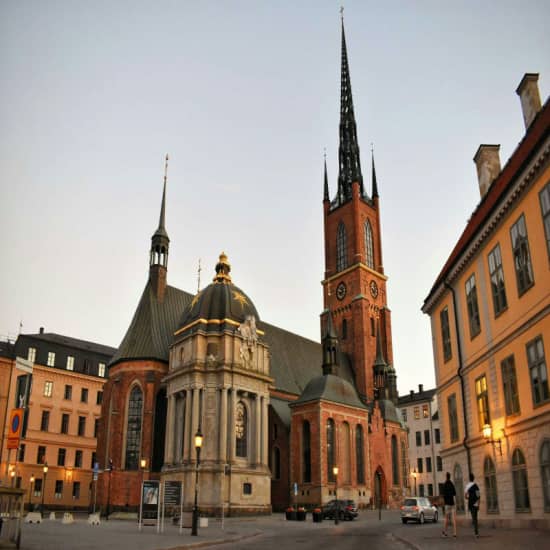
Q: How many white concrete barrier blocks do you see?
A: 4